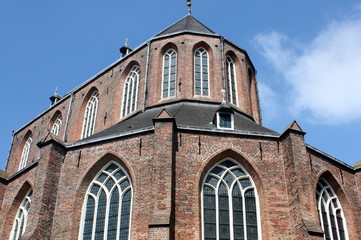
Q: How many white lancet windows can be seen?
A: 11